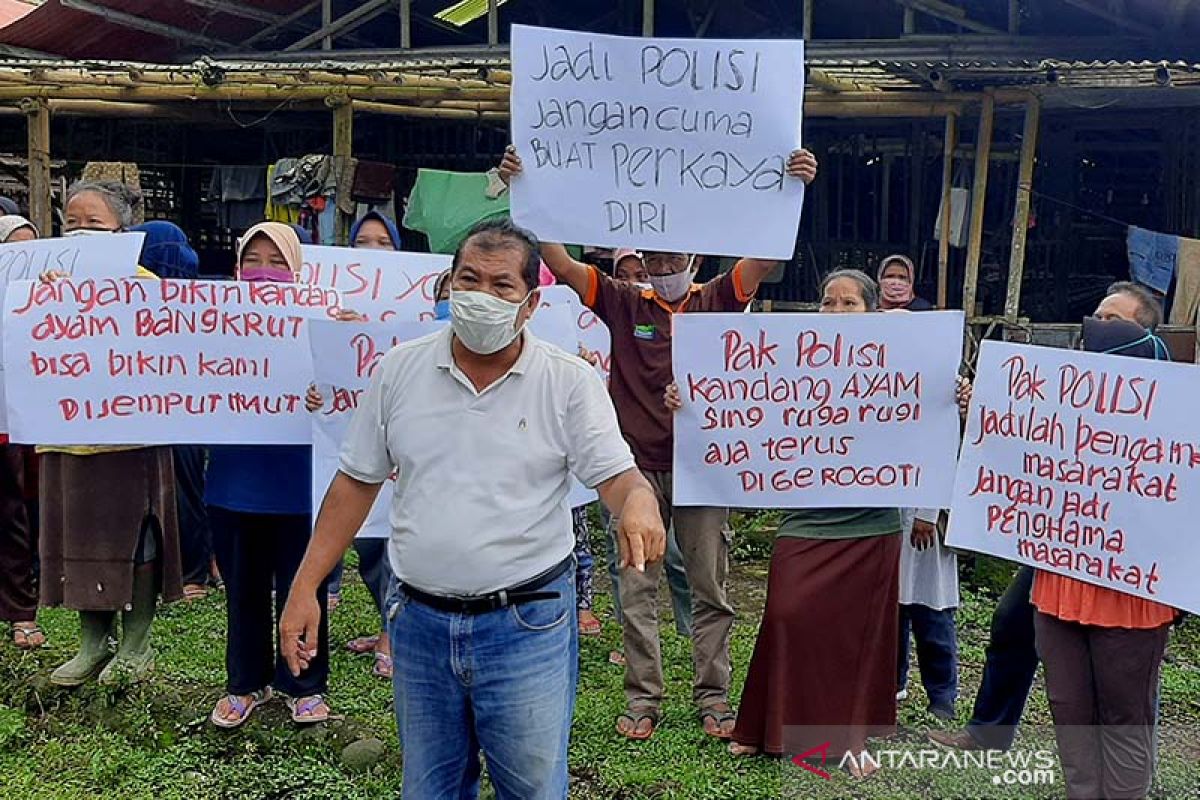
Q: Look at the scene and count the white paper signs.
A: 8